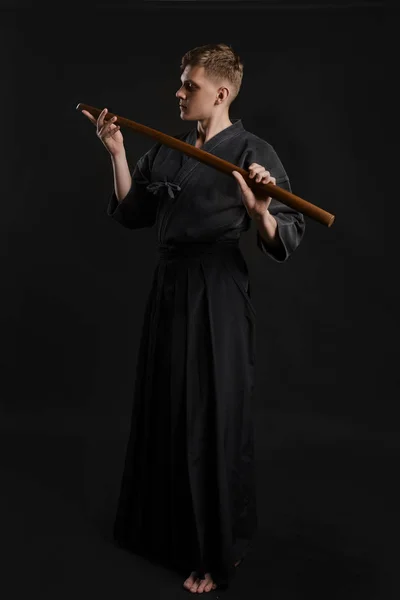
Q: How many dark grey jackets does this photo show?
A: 1